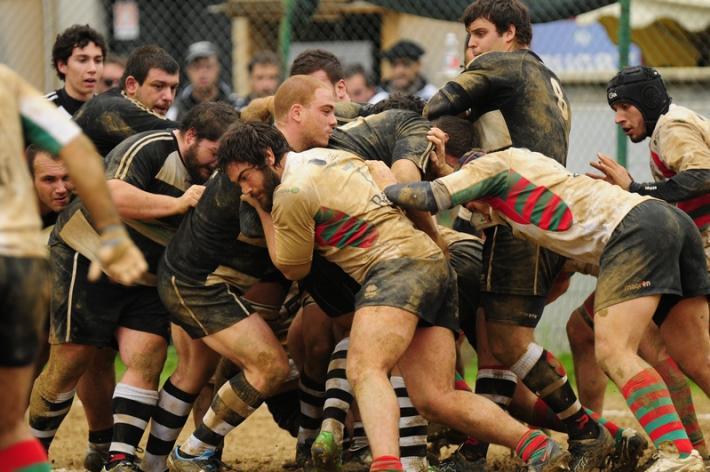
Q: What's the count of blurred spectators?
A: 5